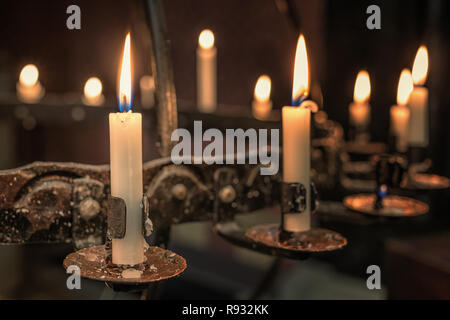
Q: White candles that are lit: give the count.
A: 9